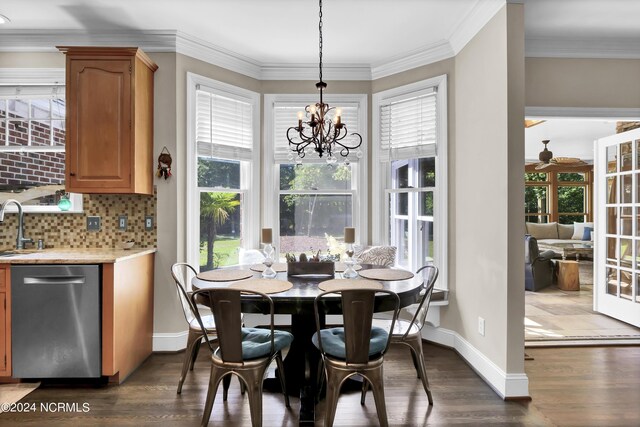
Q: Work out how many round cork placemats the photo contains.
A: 6